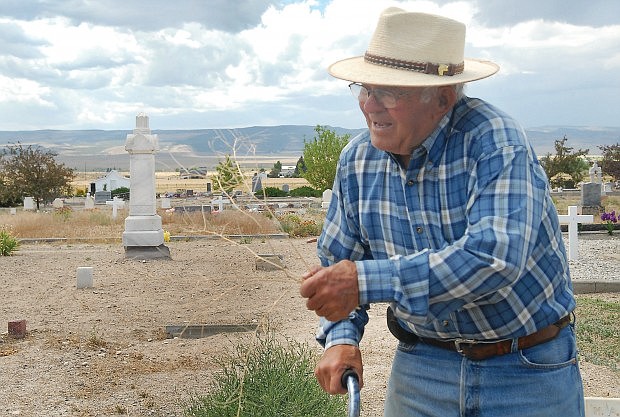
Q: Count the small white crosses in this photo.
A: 3